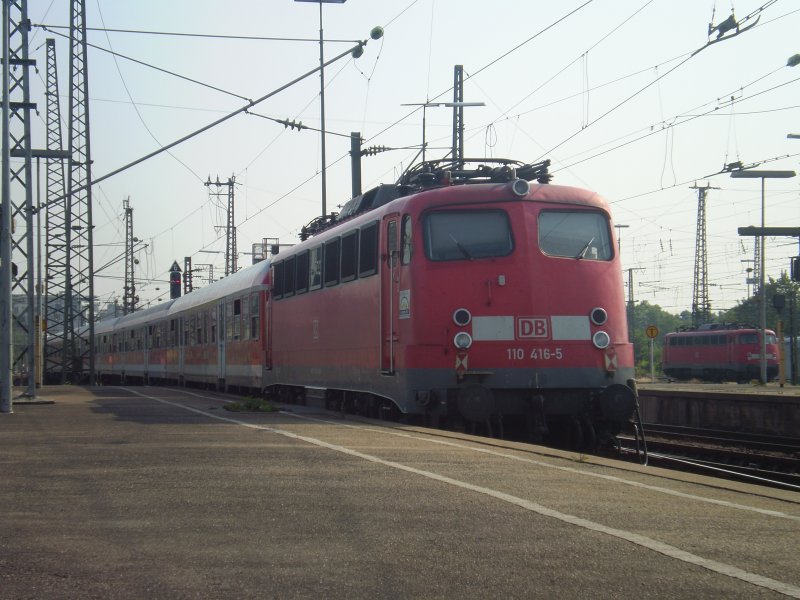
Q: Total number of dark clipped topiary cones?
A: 0